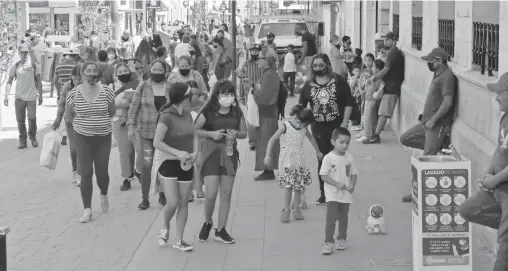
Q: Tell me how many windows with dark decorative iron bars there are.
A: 4